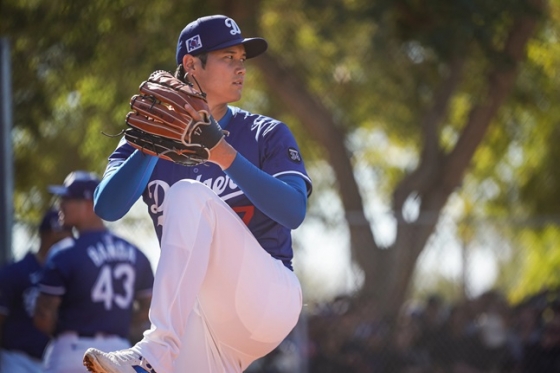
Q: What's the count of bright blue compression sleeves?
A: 2